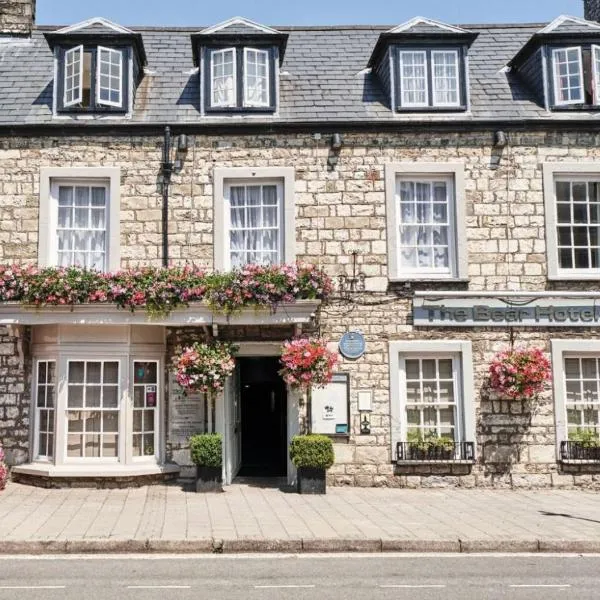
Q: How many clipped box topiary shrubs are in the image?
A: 2